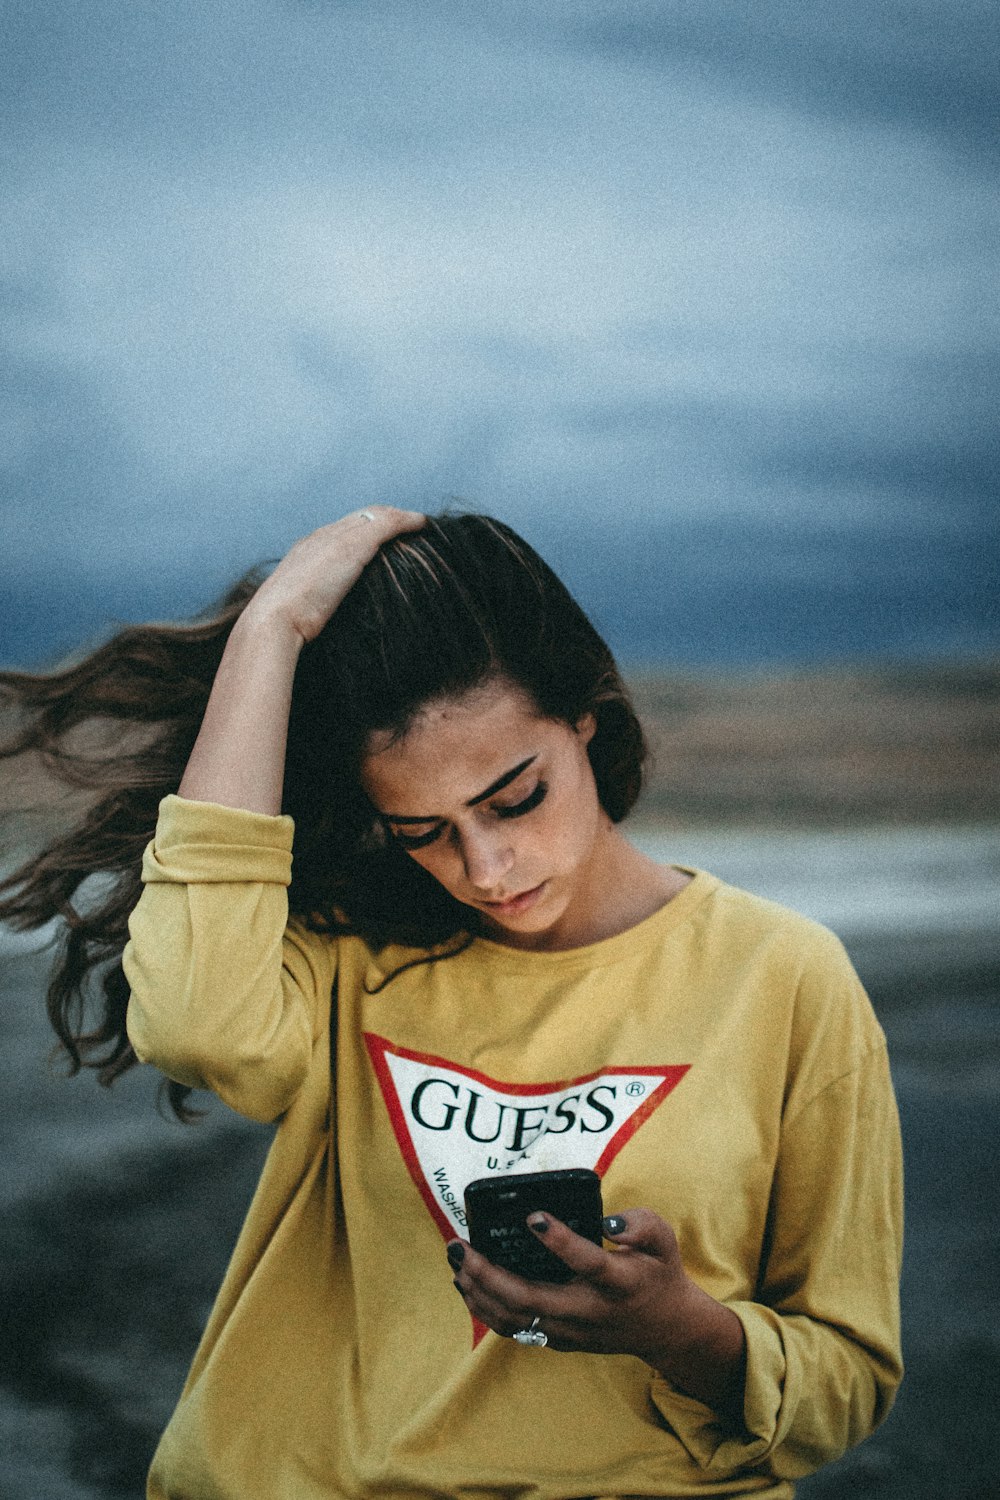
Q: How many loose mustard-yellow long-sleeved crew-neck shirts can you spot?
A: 1